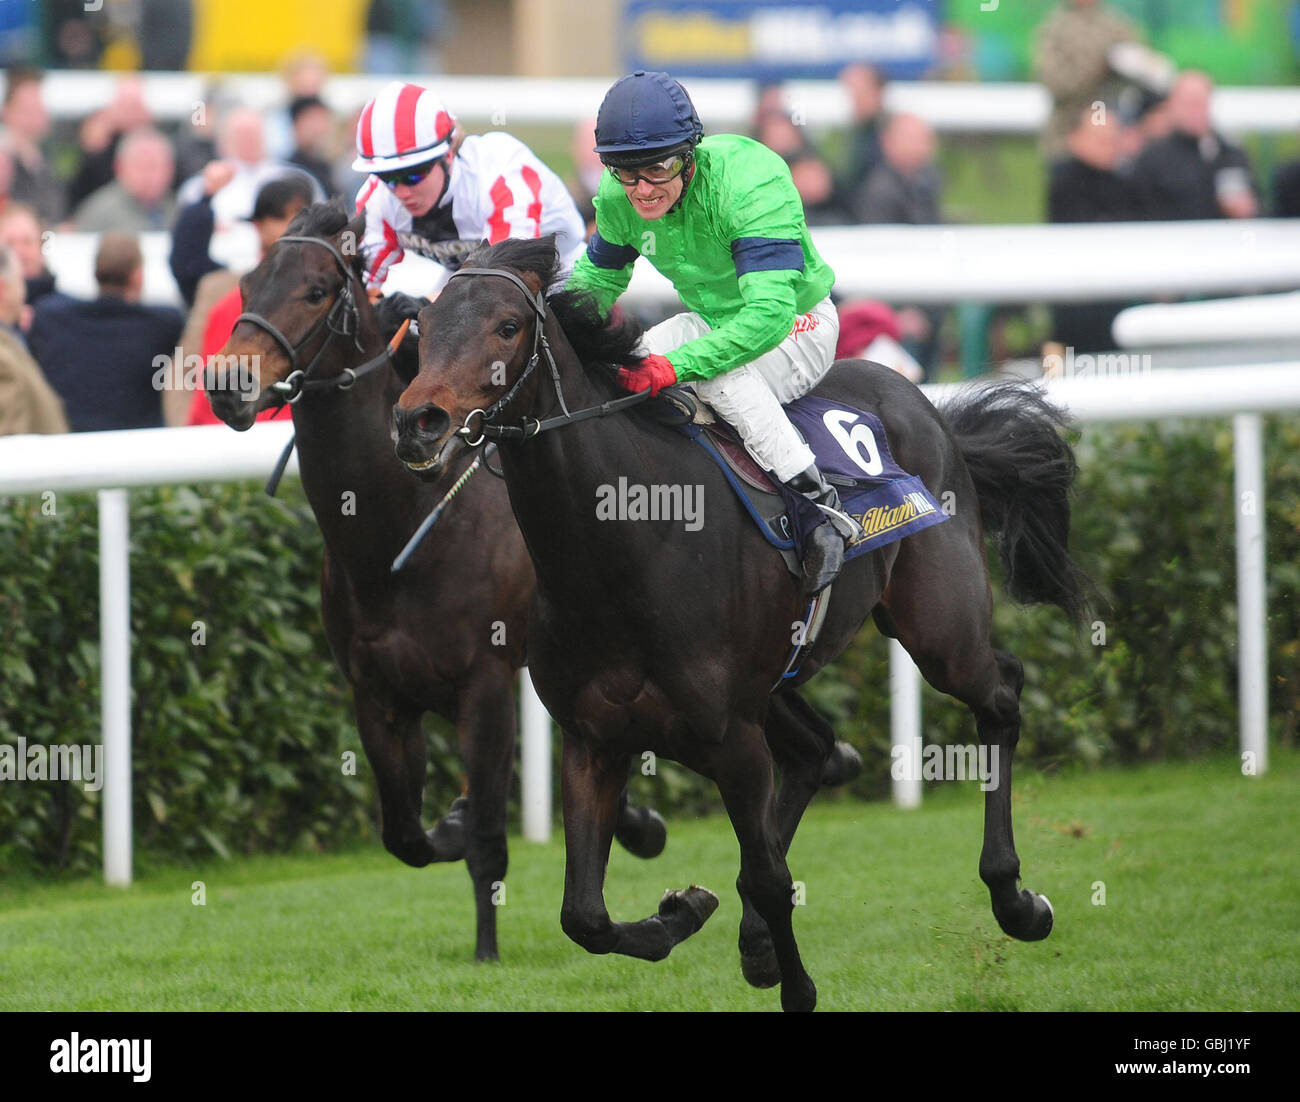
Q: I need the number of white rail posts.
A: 4